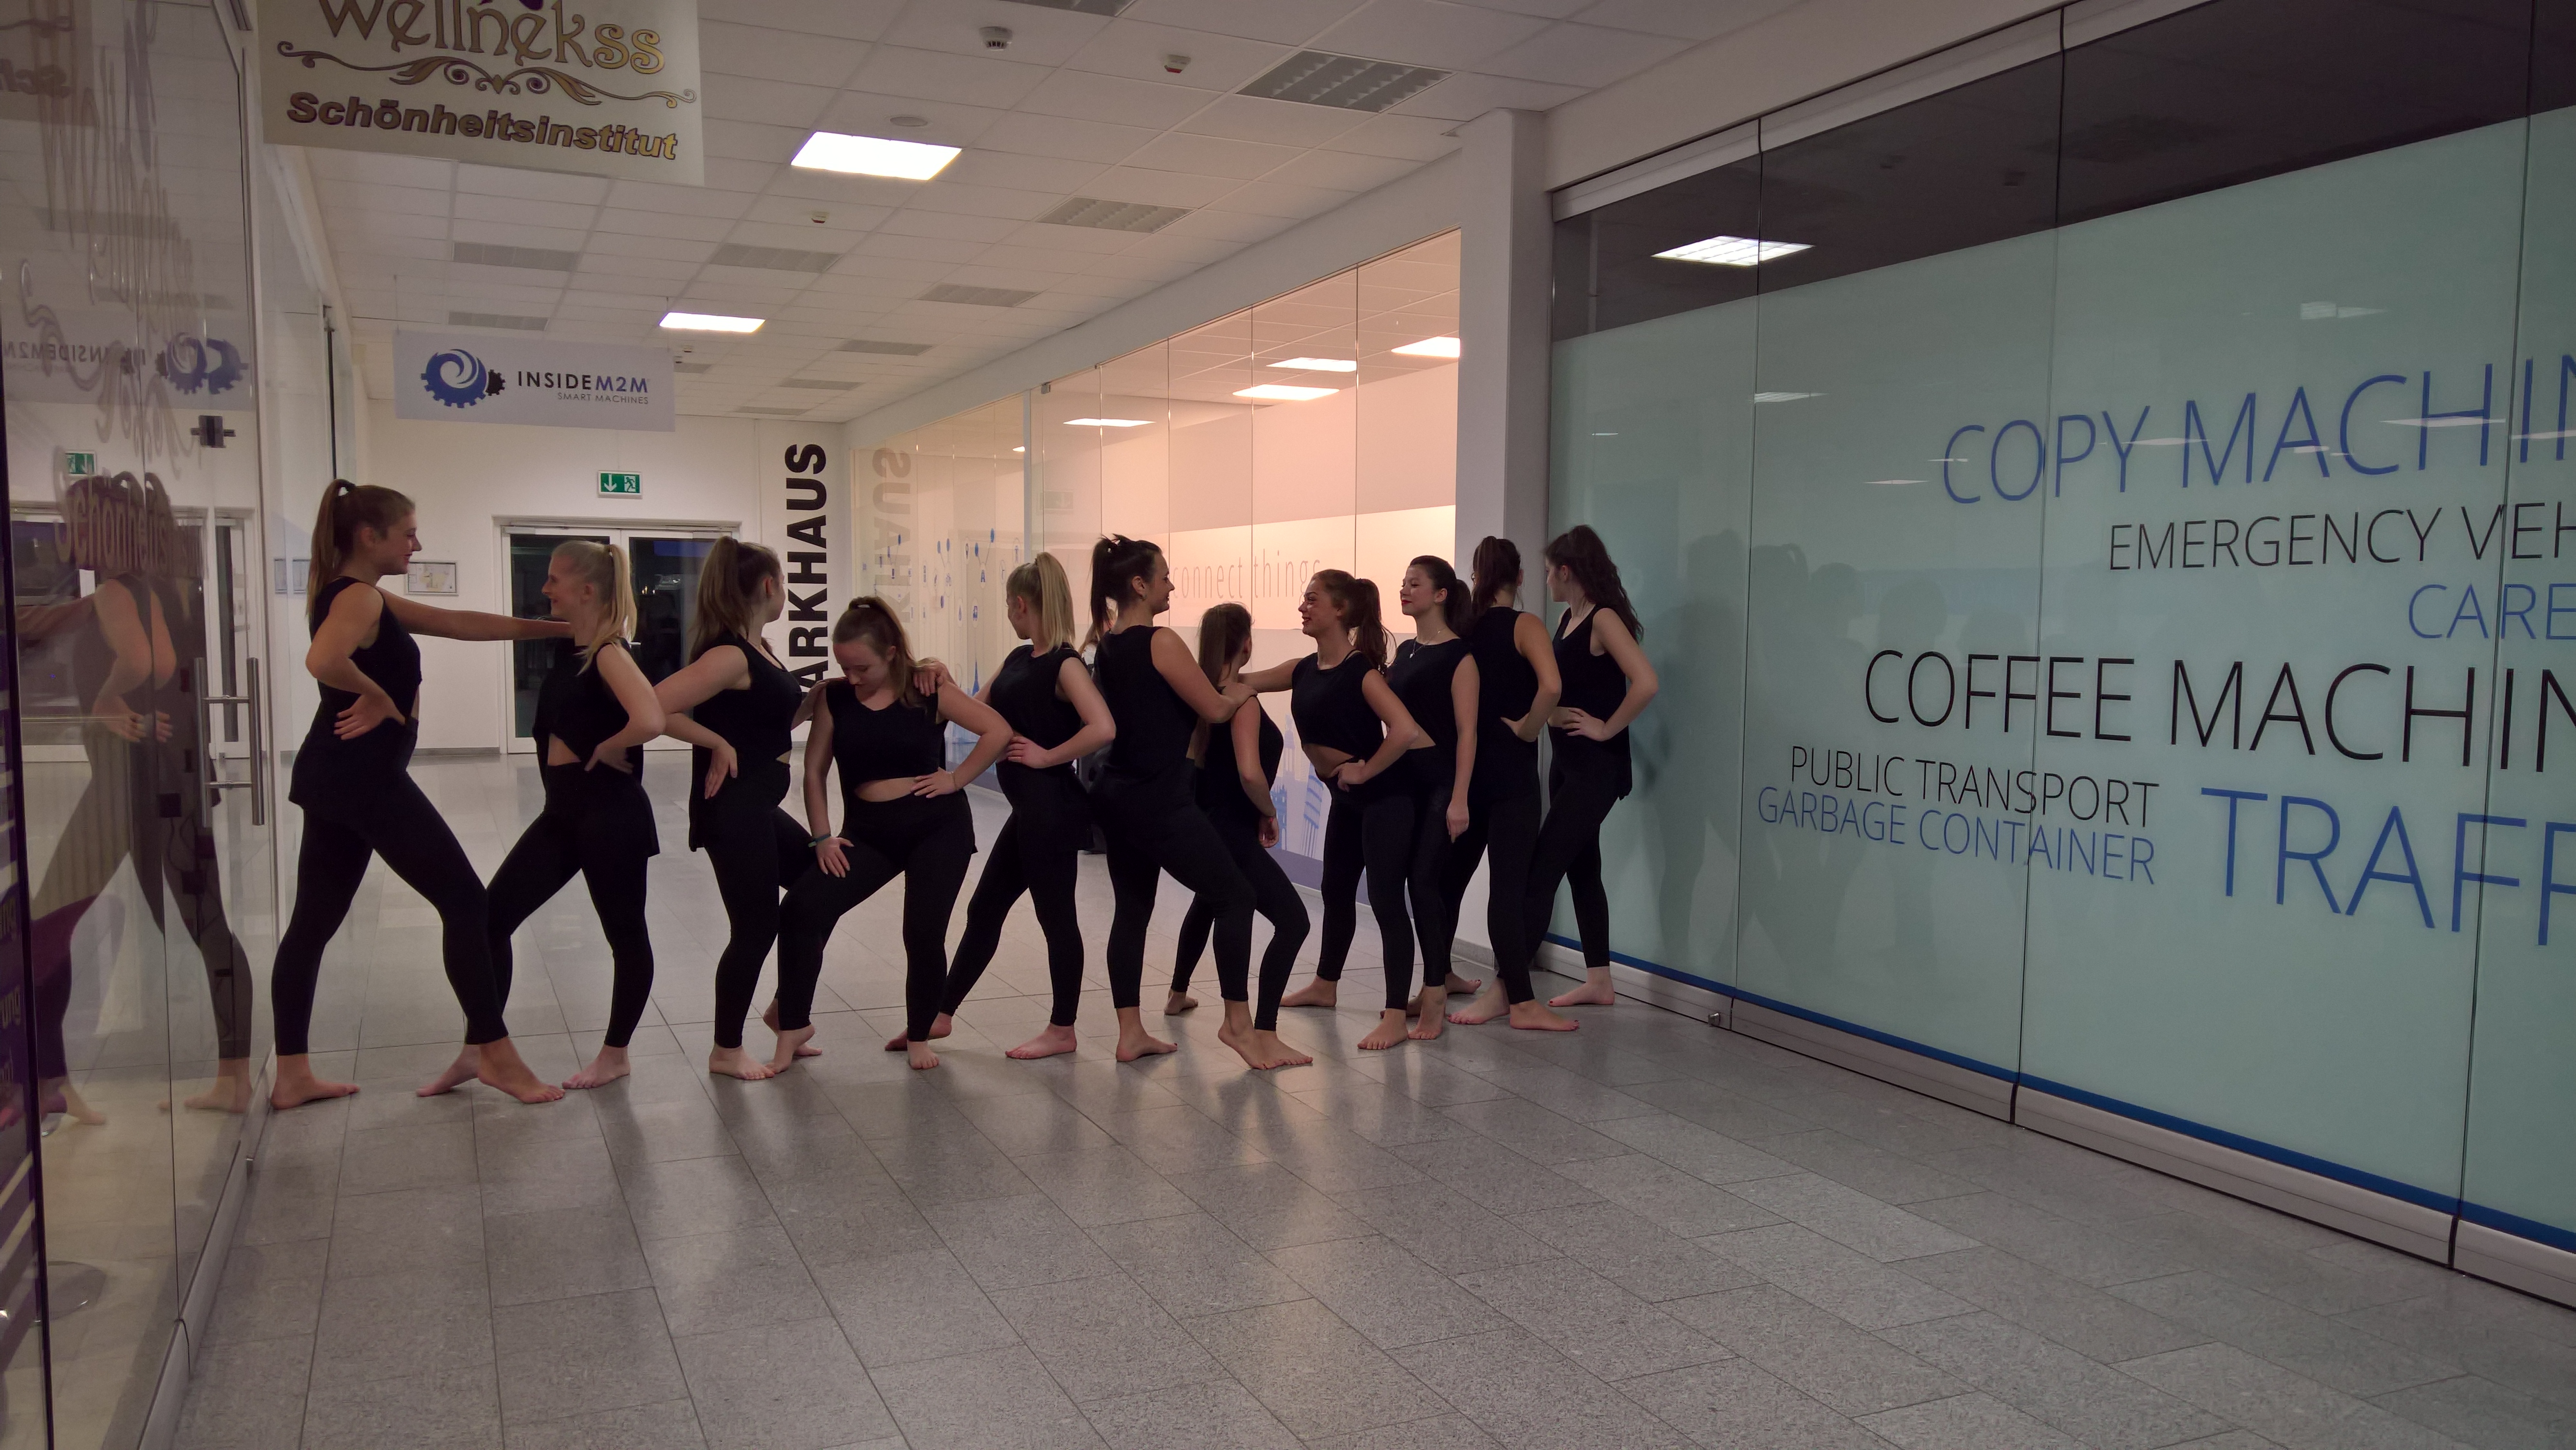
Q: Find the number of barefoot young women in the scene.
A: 11